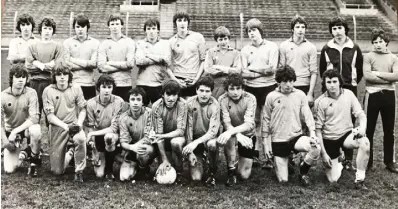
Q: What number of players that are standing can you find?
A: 11